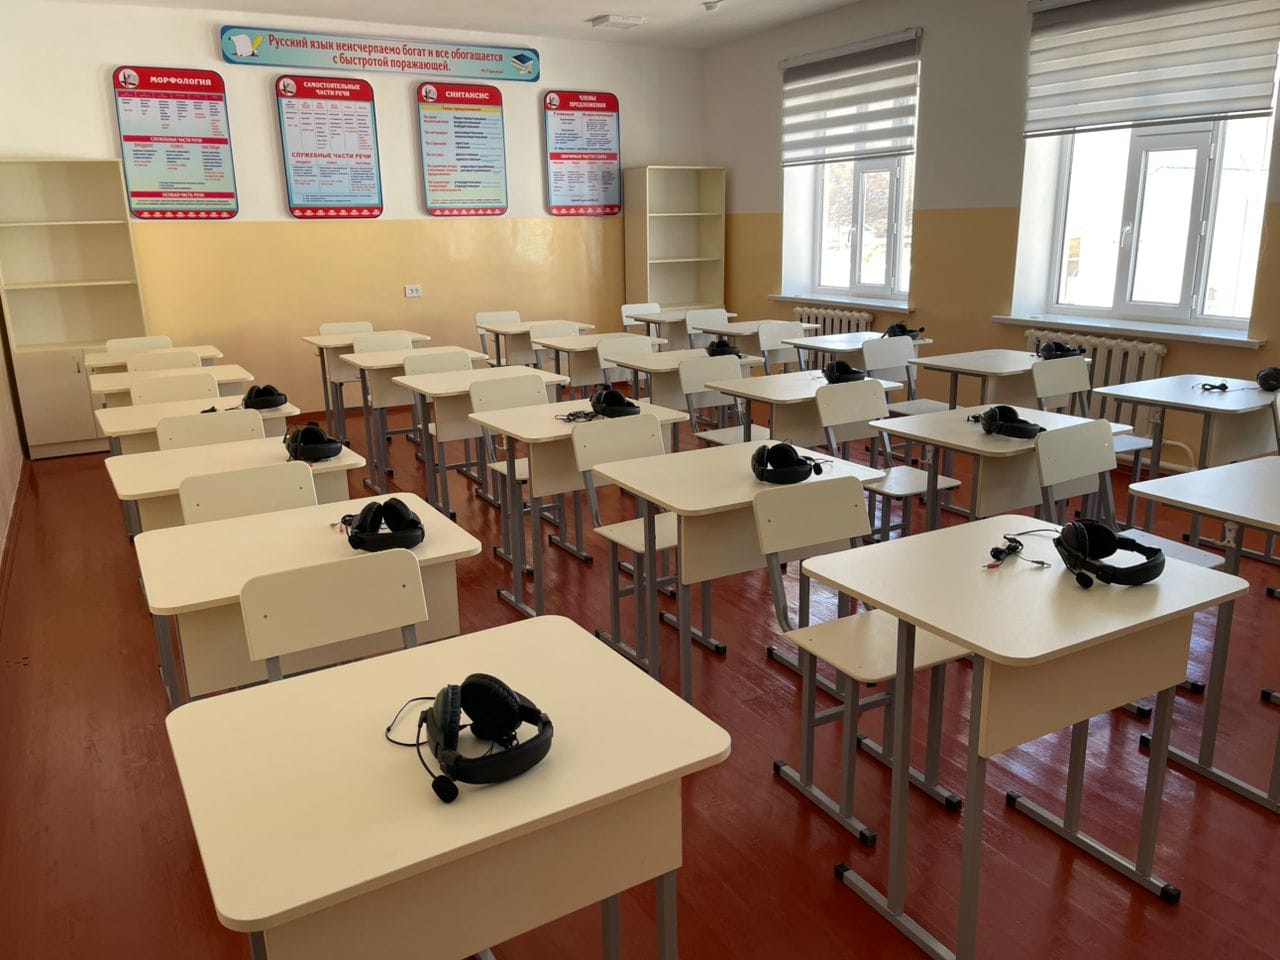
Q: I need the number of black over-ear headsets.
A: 13